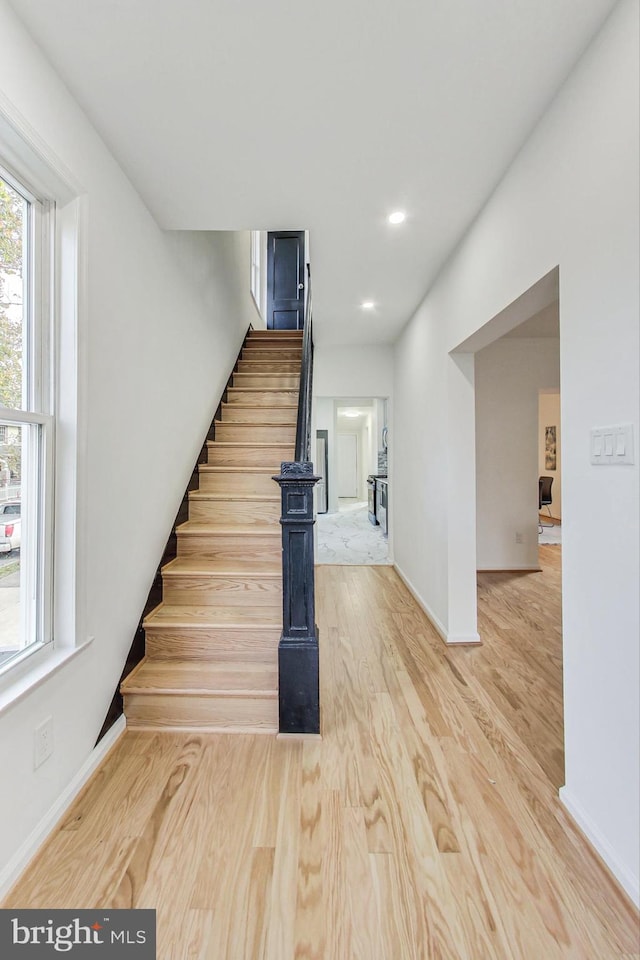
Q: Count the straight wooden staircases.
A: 1